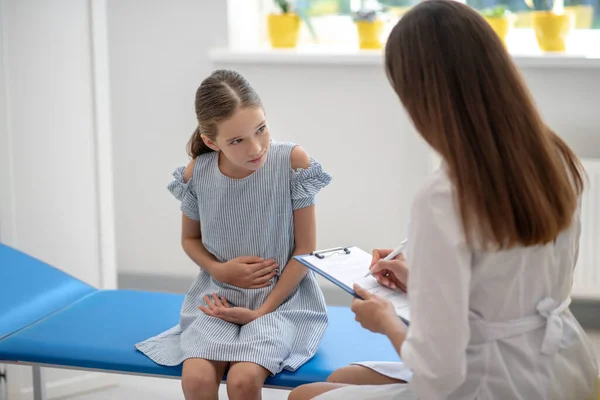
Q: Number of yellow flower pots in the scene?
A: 4